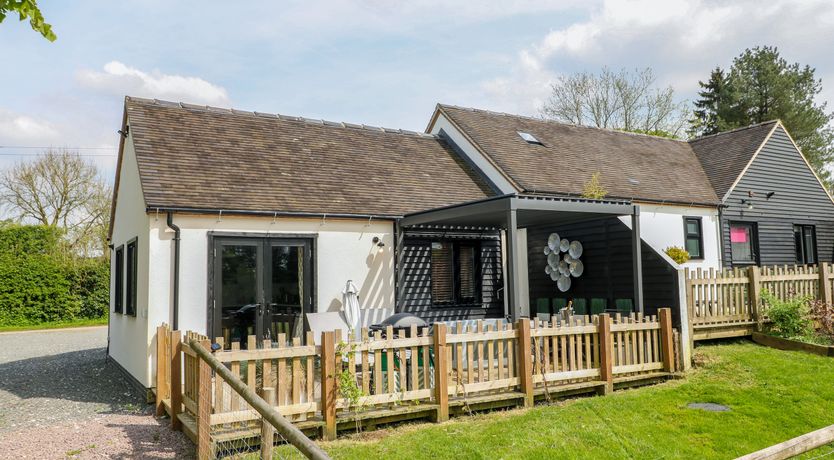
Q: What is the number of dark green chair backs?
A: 5